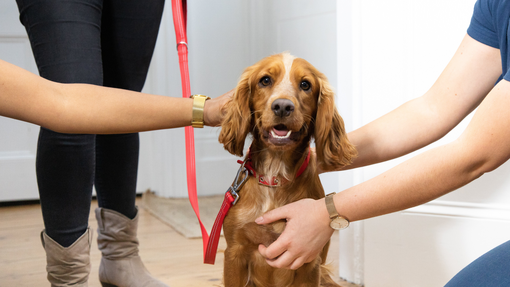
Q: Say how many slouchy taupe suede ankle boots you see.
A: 2